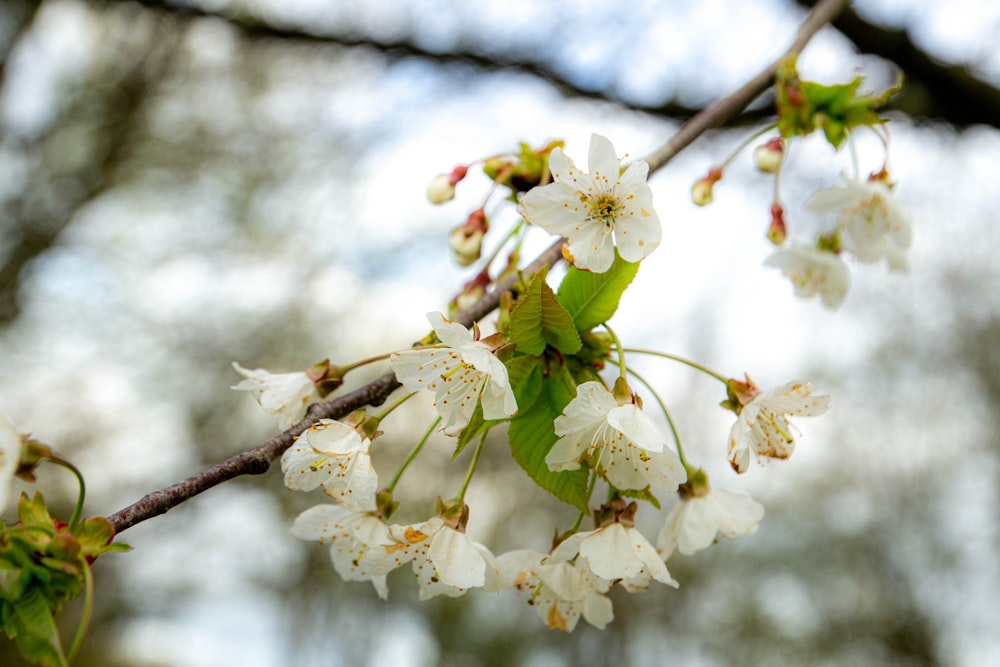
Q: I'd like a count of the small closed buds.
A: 6